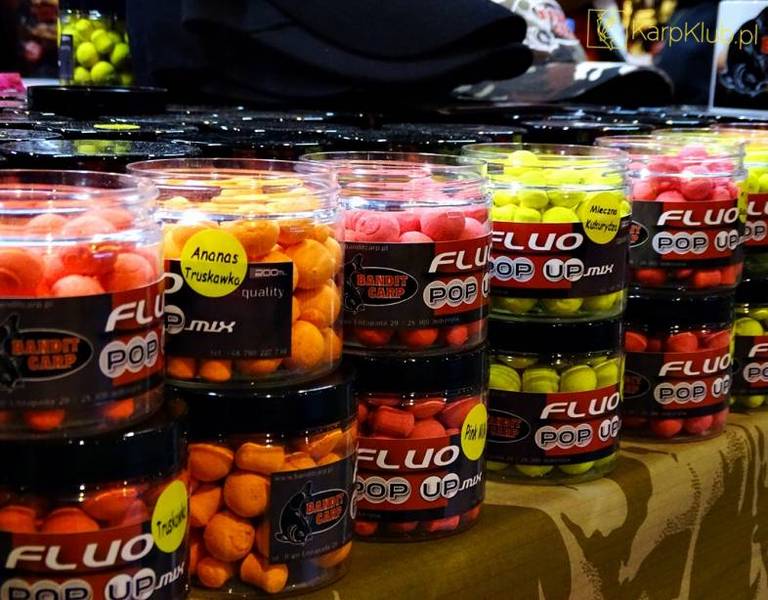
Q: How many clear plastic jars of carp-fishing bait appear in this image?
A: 13